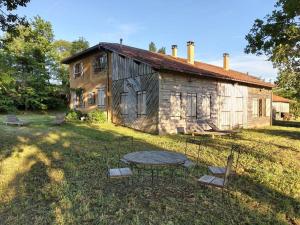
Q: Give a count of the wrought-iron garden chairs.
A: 5